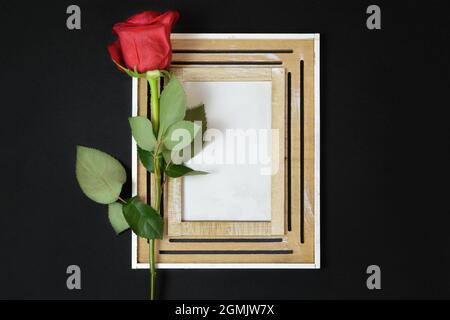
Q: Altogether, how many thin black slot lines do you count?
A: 8